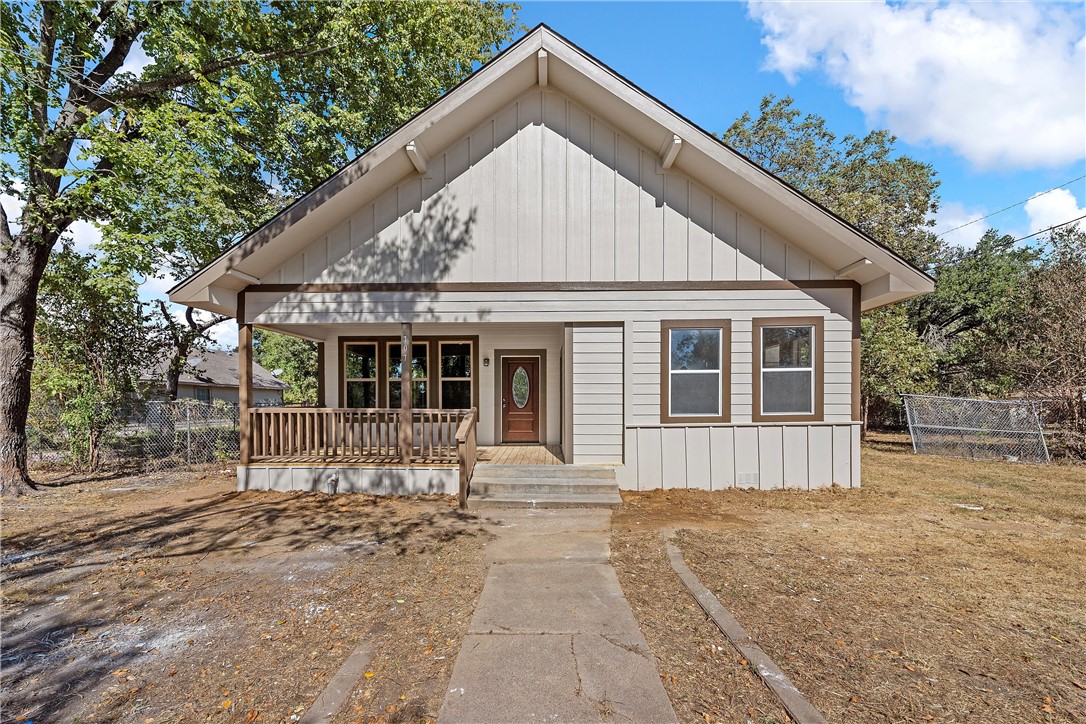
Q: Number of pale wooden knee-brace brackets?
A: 5